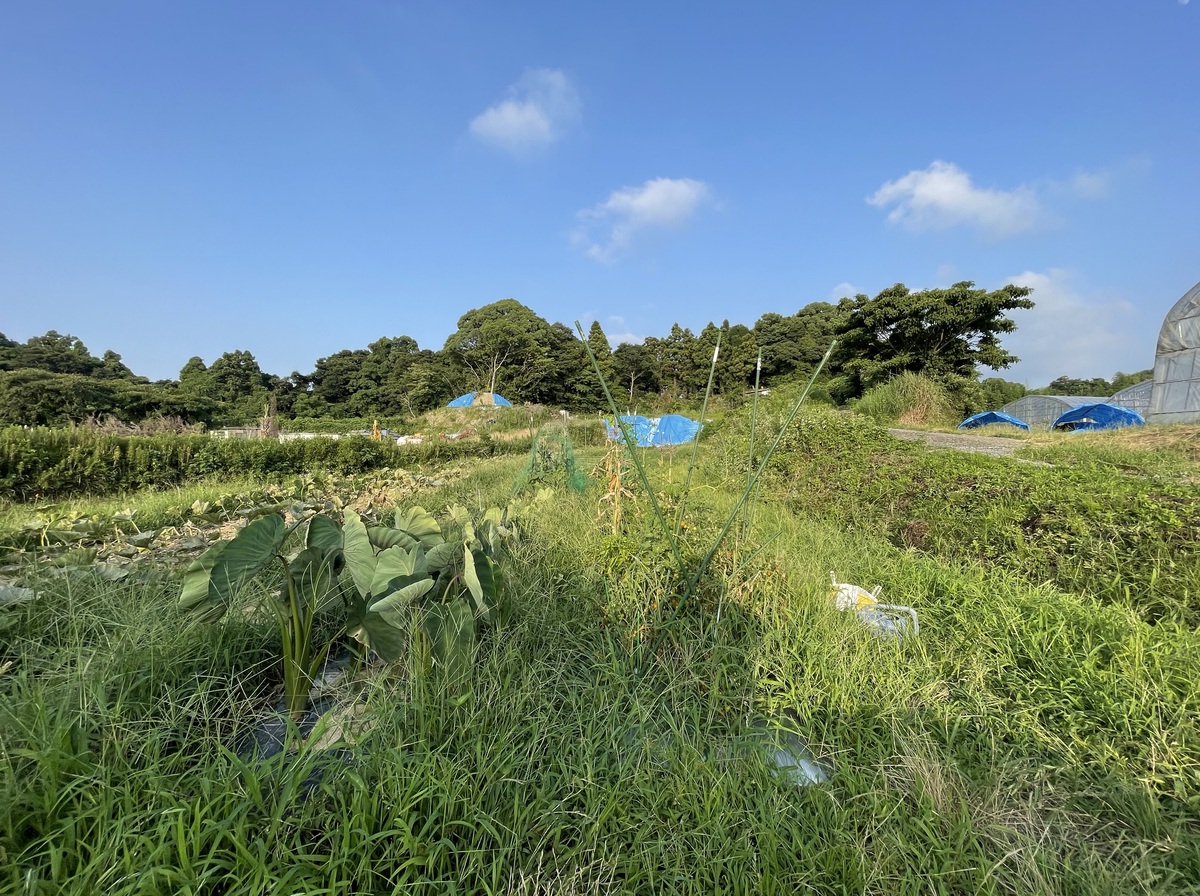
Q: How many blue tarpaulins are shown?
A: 4